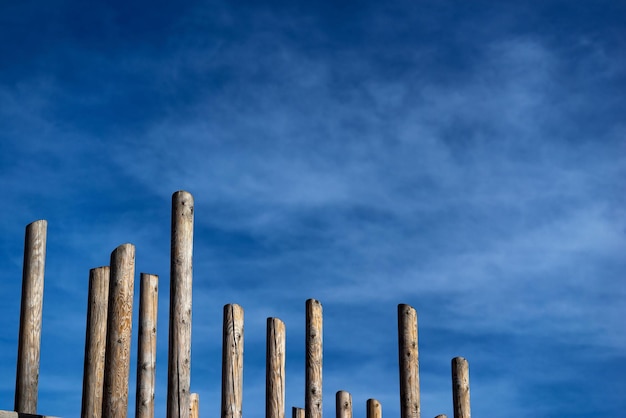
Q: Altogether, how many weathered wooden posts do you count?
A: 15